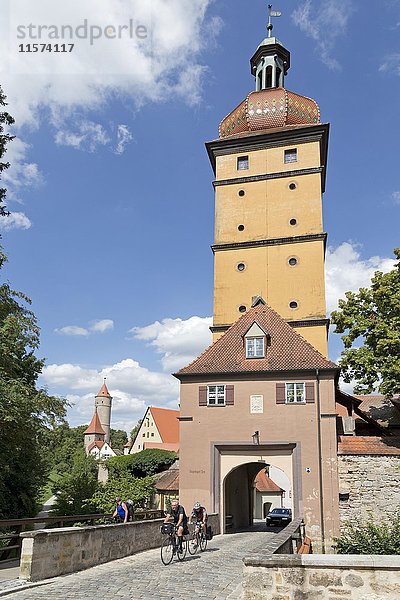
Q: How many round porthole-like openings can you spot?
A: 8